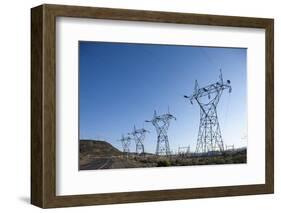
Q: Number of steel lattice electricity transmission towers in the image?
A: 4